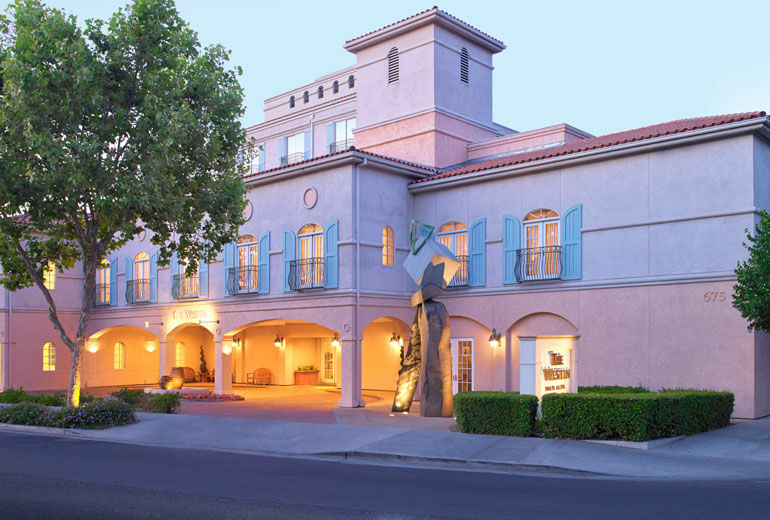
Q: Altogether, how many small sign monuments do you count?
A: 1